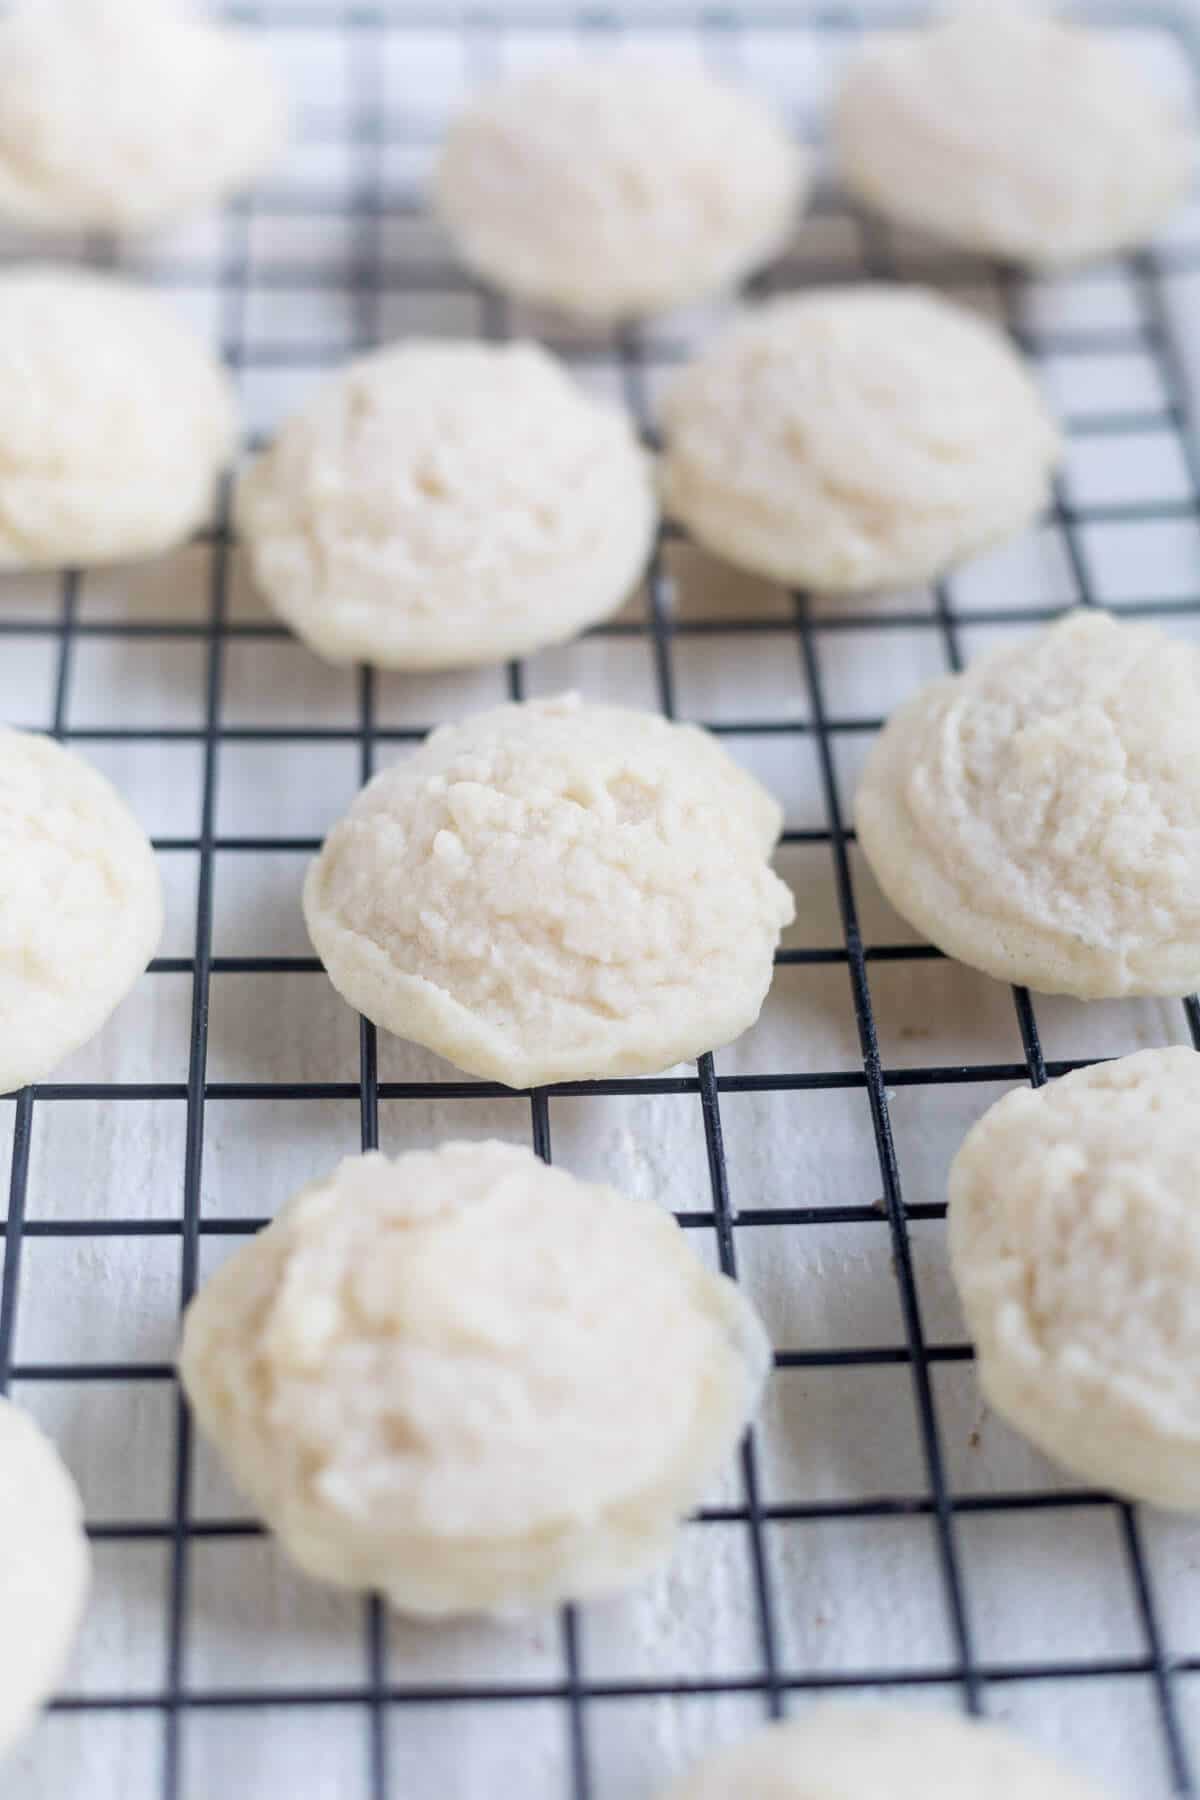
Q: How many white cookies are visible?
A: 13